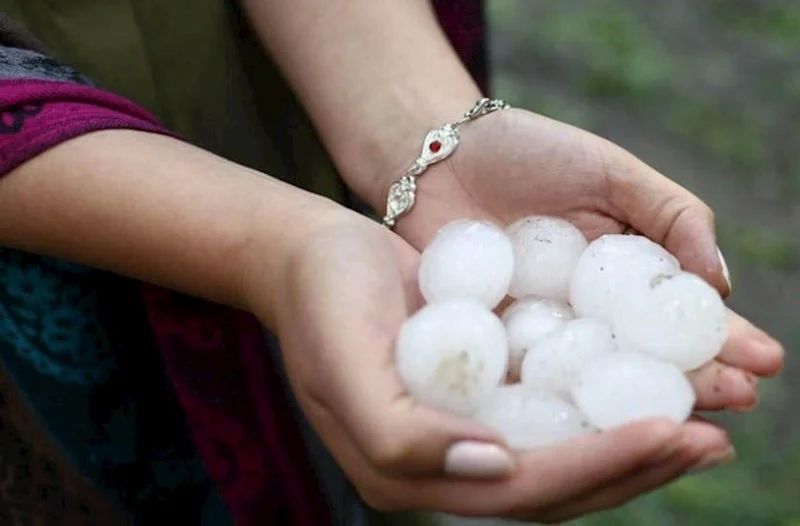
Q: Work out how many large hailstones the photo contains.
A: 9